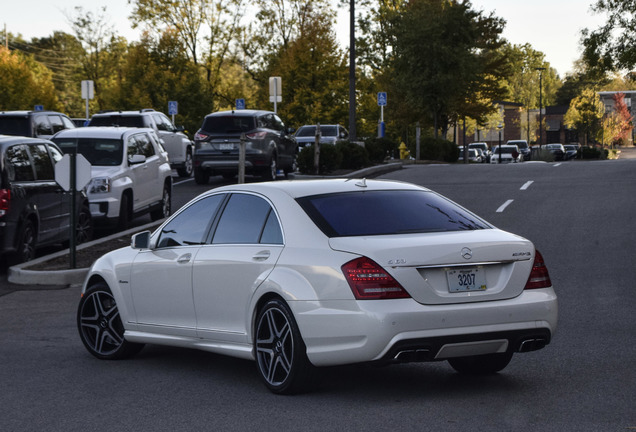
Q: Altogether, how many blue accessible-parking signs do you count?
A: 4